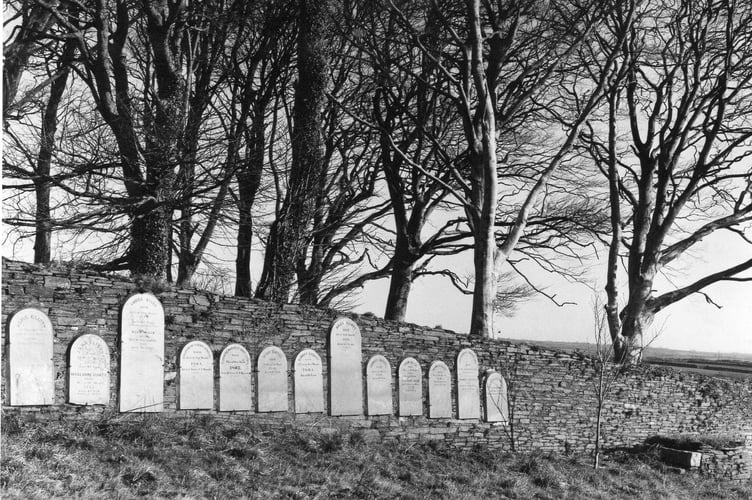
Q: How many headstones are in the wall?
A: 13